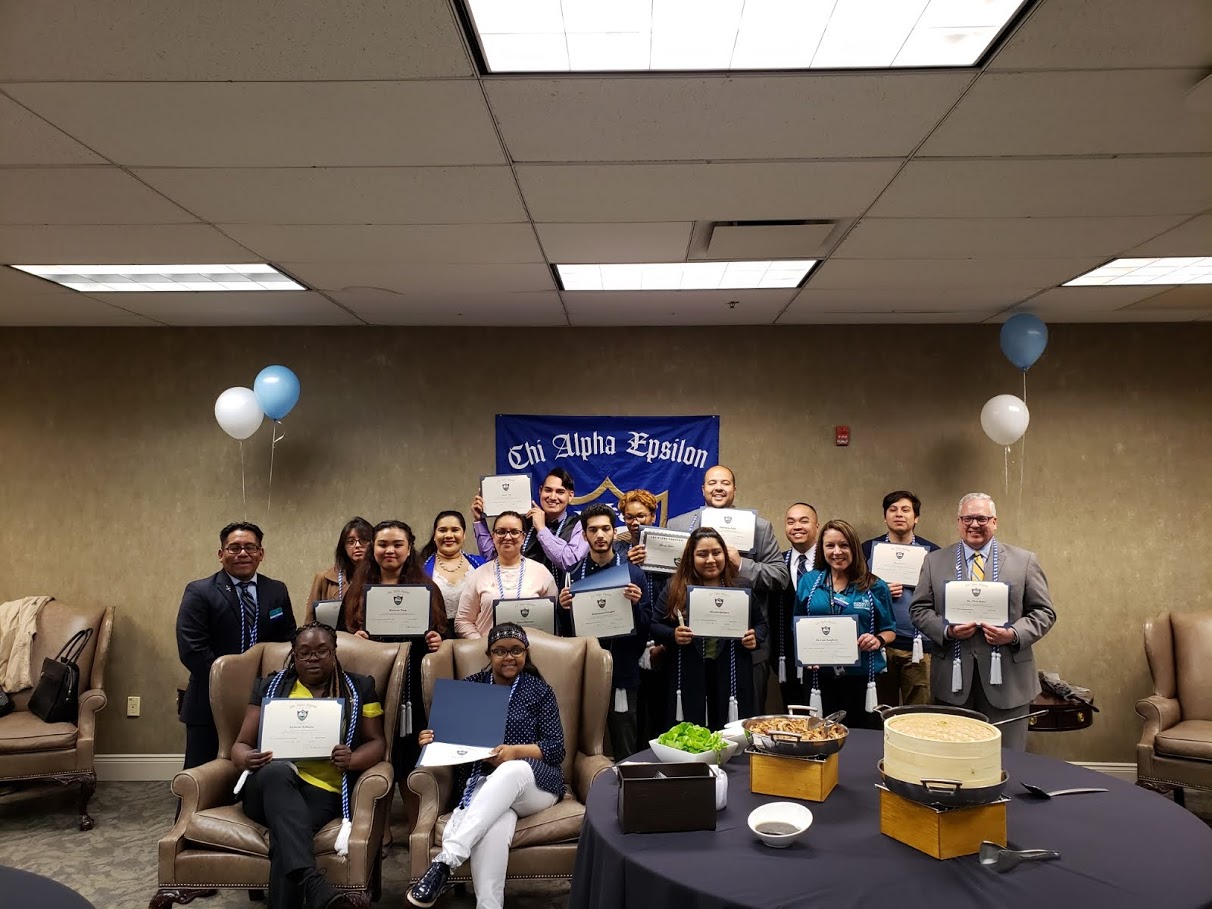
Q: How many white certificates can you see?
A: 13